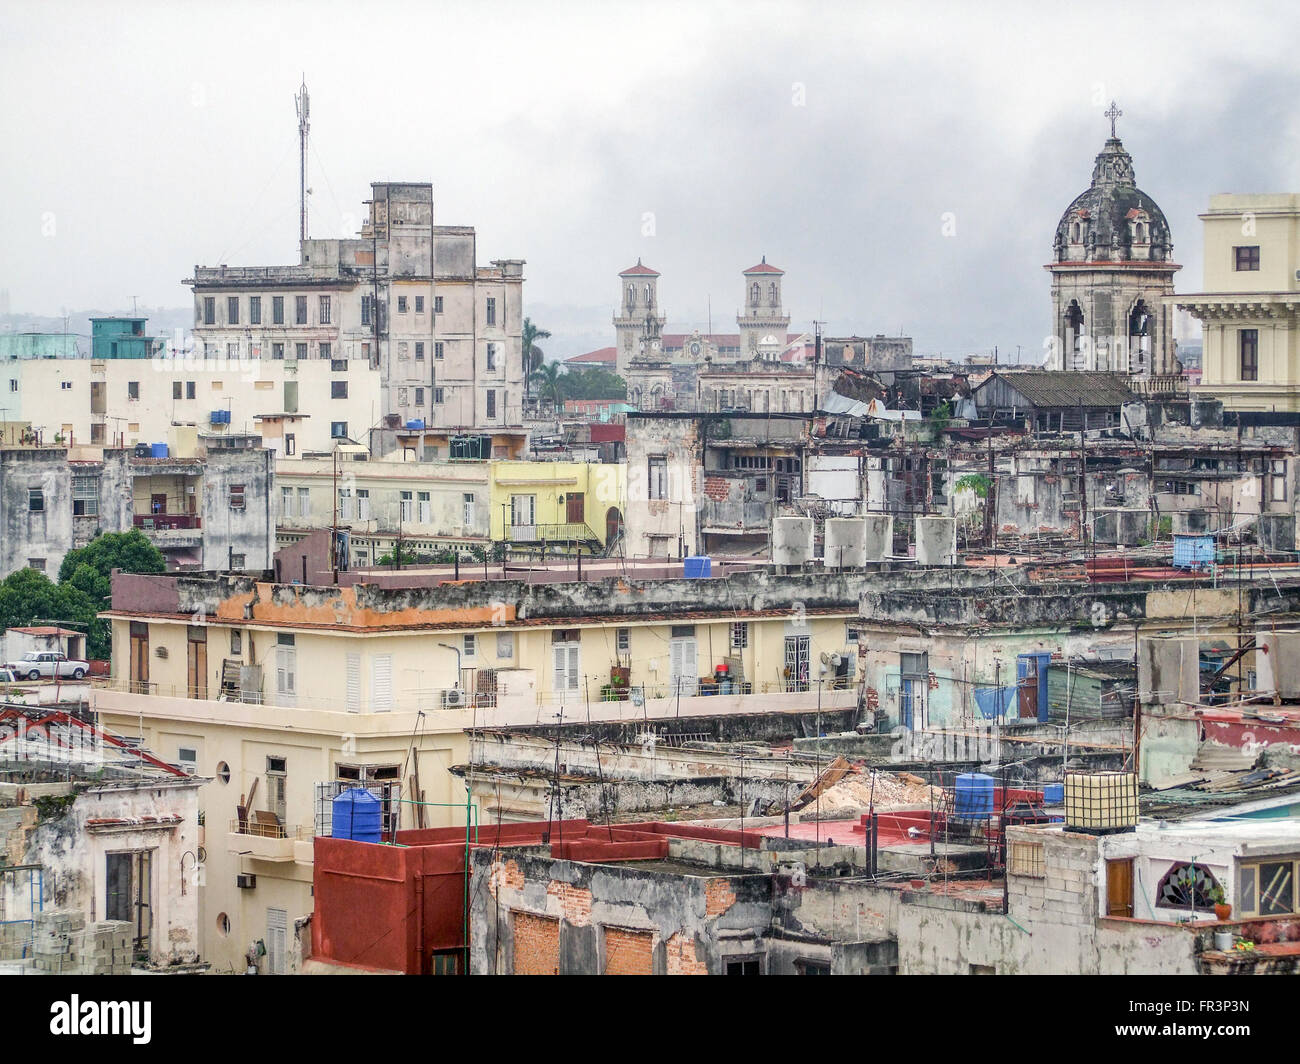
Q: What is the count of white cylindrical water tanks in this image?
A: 4